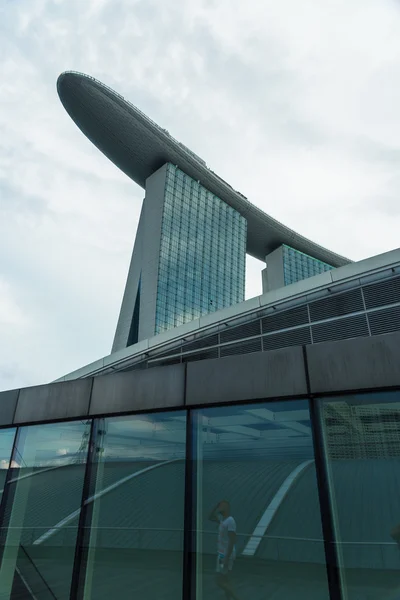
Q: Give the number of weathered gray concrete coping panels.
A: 5